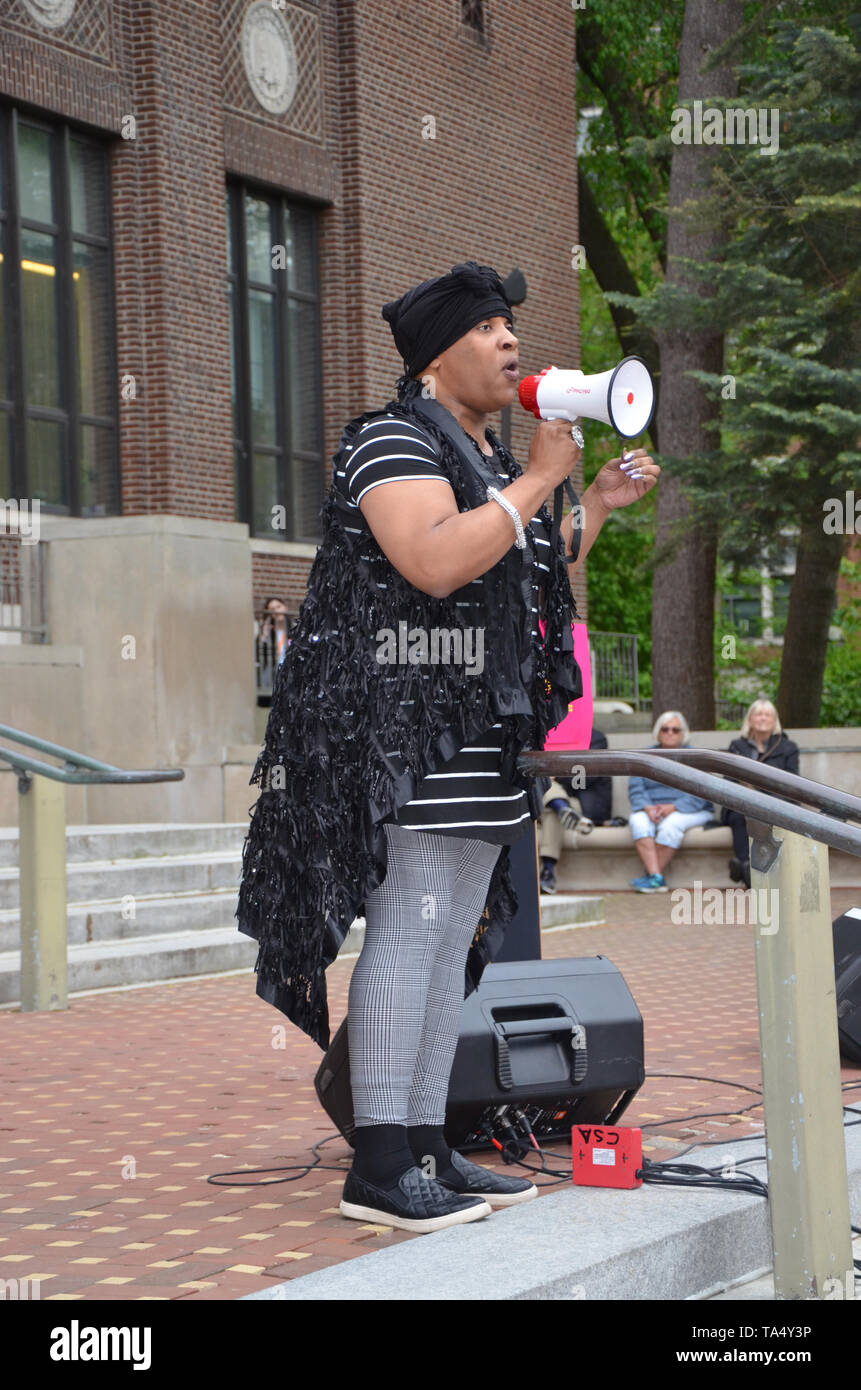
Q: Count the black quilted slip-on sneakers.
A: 2